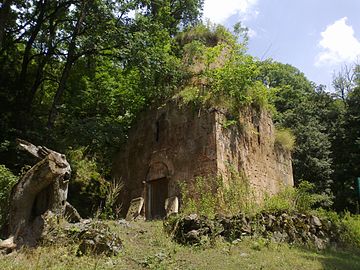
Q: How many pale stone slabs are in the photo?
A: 2